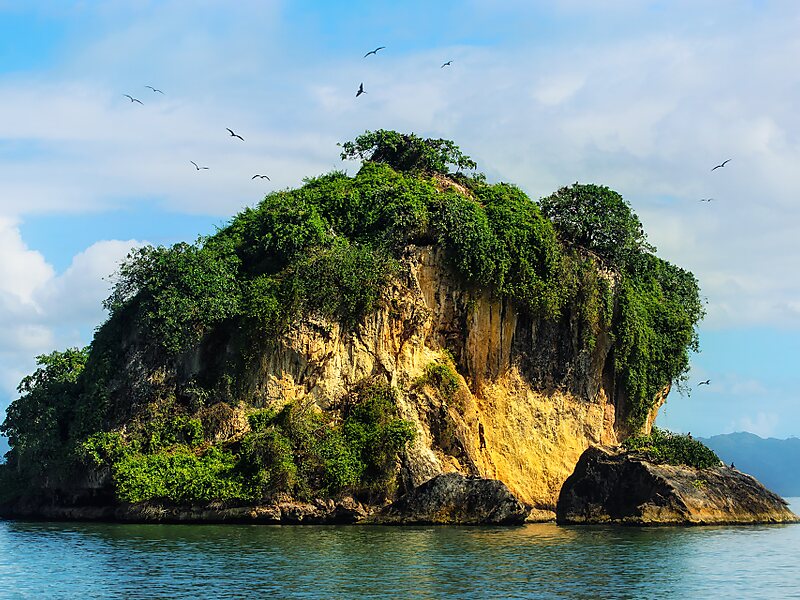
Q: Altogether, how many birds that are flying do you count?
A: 11